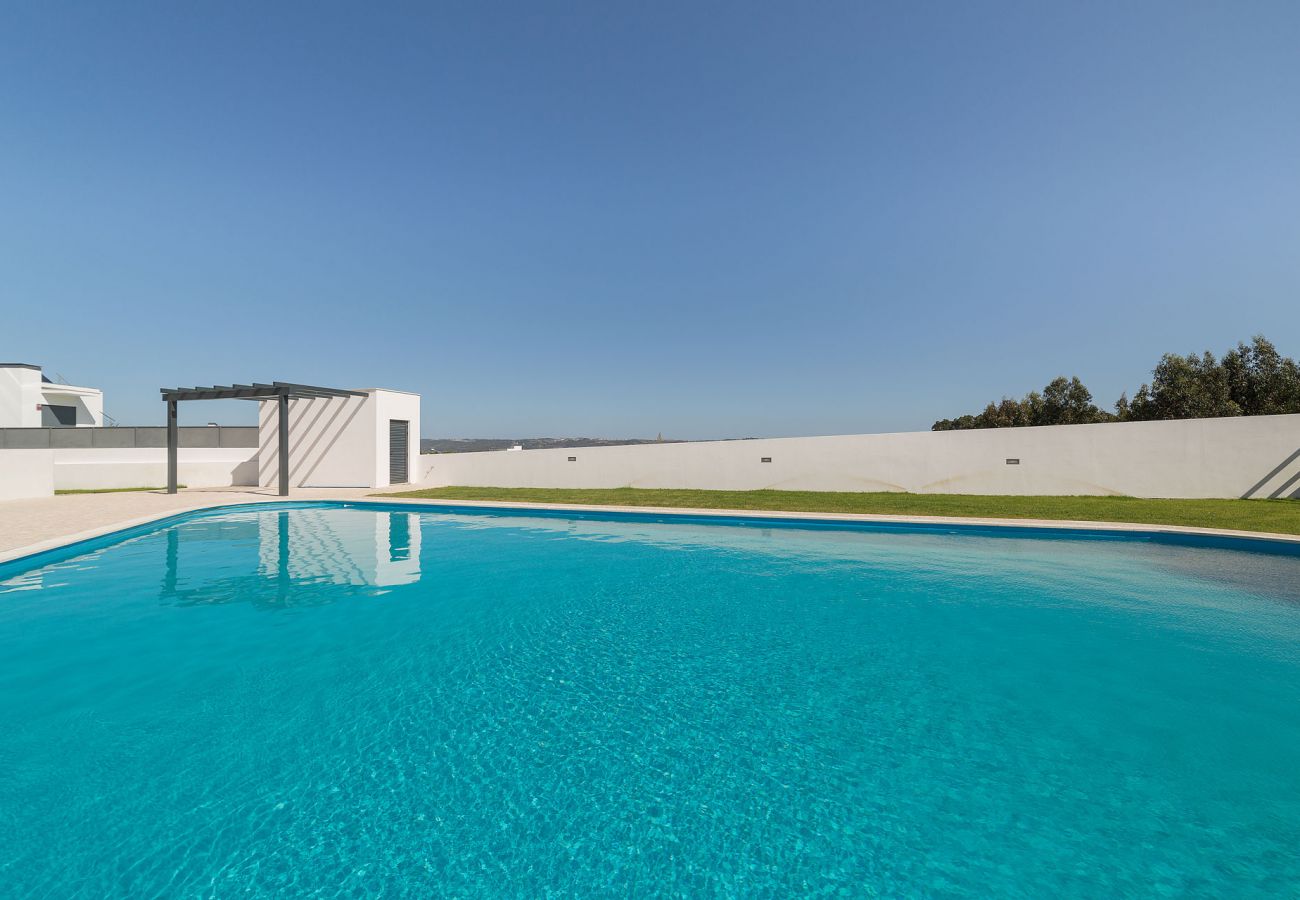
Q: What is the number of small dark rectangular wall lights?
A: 3